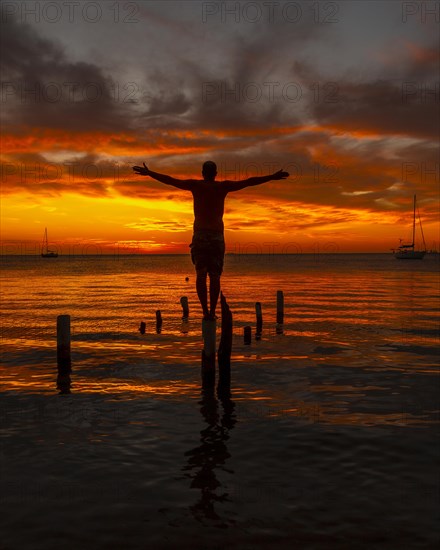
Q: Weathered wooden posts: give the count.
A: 9